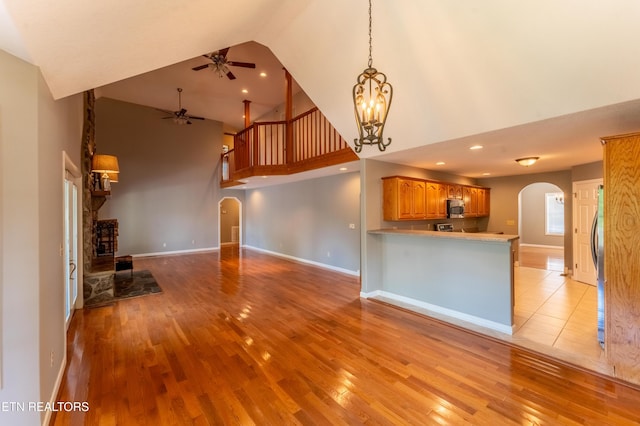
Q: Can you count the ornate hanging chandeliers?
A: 1